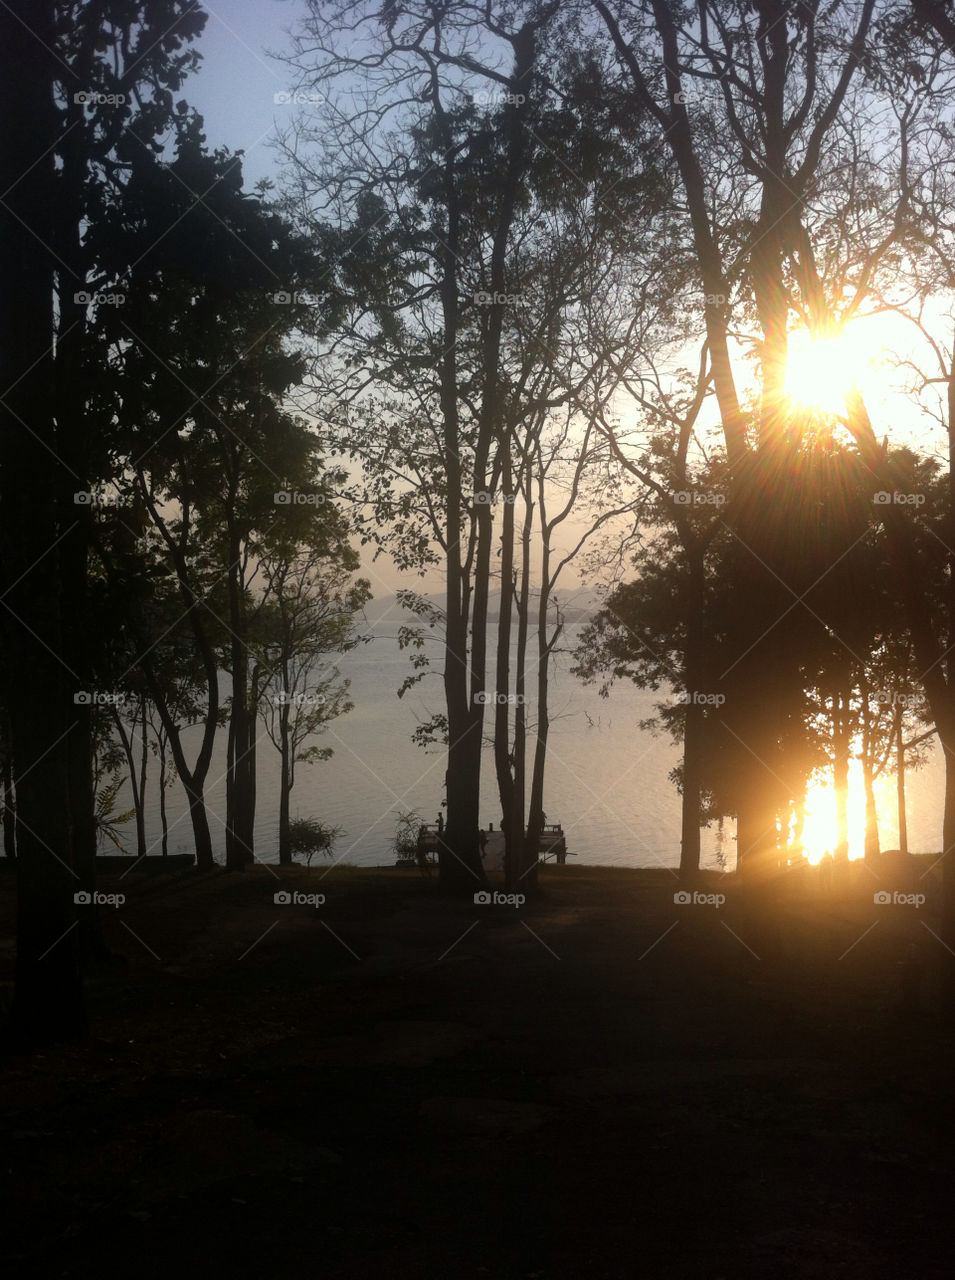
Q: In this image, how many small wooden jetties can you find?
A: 1